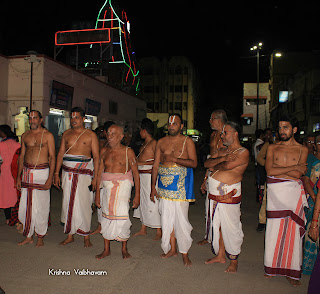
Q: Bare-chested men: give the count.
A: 8